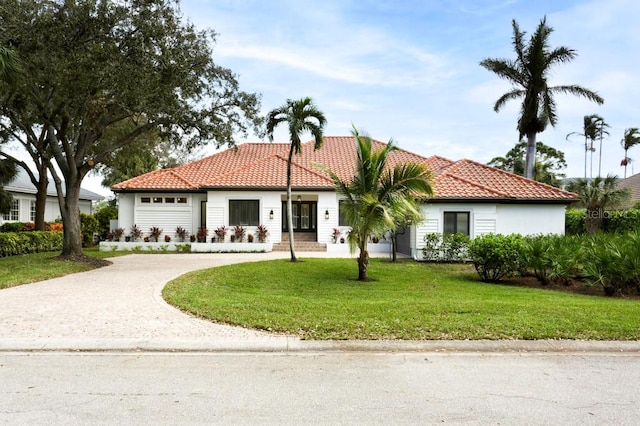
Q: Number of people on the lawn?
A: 0